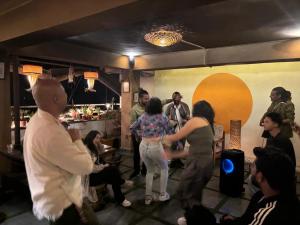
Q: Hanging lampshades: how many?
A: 3